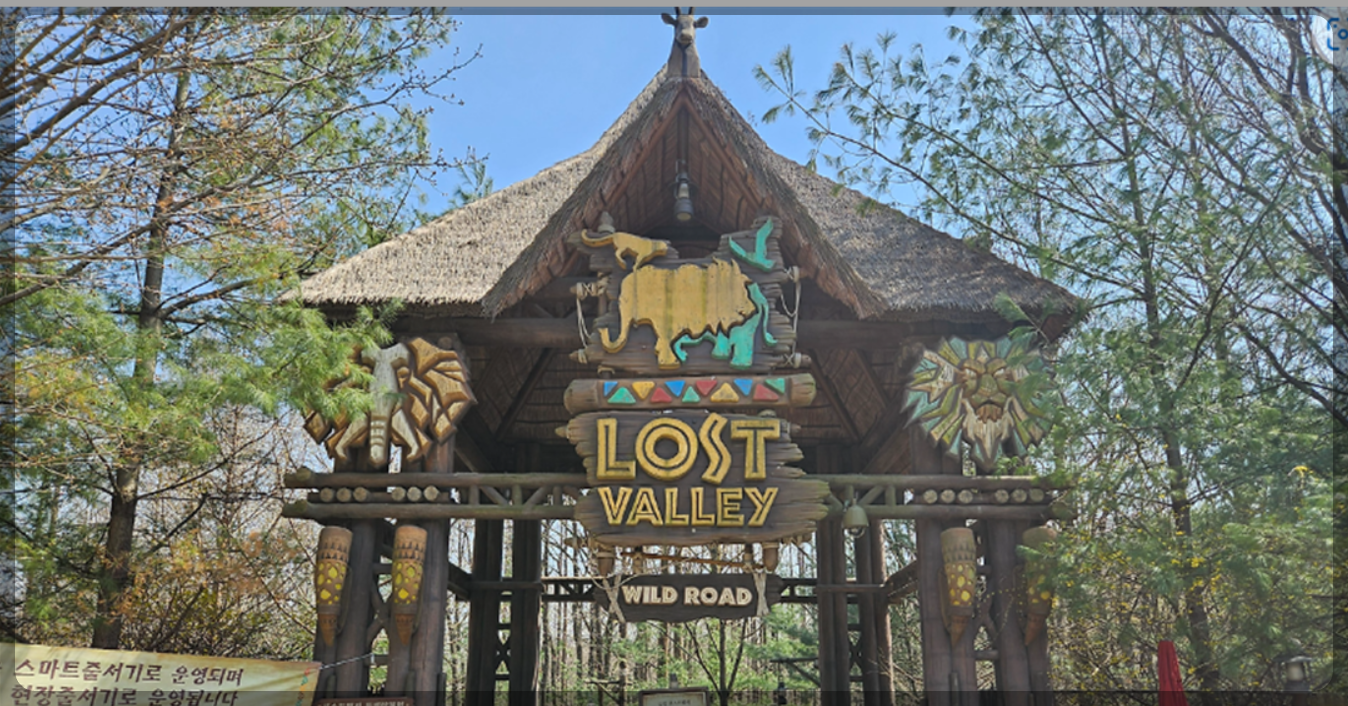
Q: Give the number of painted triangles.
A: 11